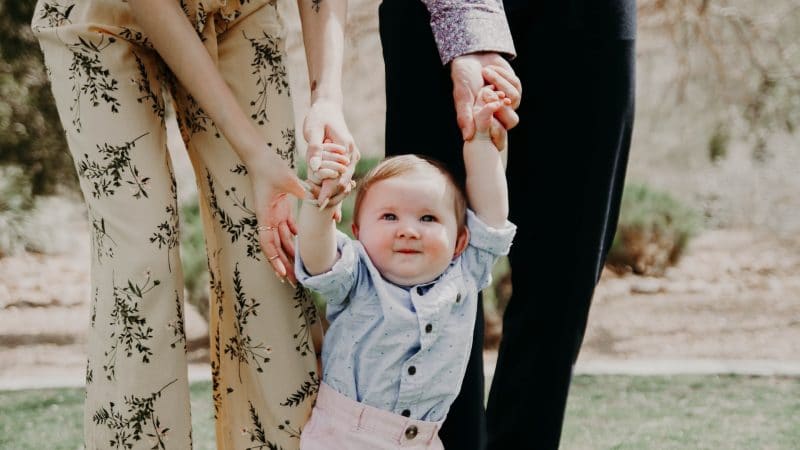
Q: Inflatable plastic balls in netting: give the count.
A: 0